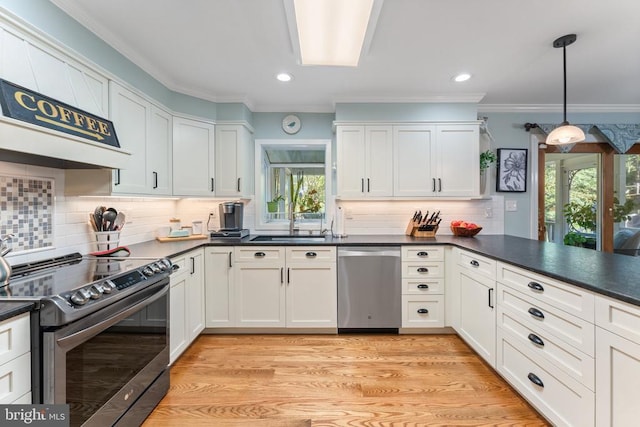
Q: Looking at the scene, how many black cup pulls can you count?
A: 12